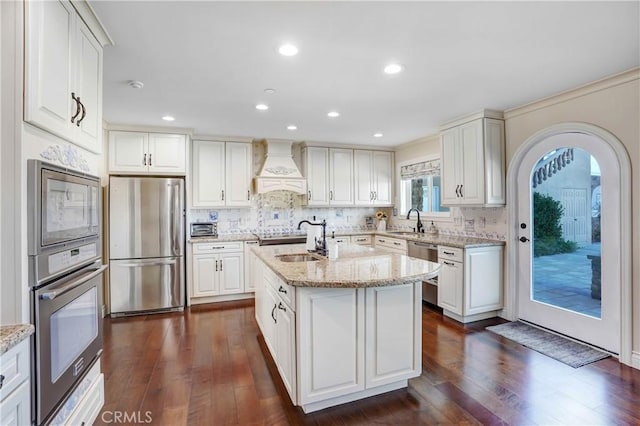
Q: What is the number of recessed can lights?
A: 7